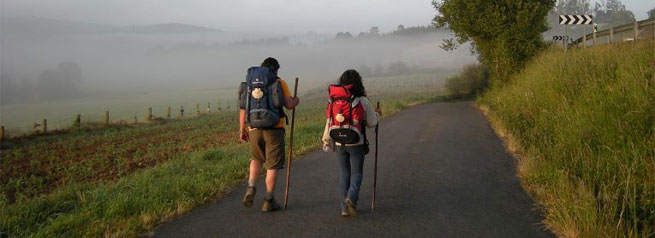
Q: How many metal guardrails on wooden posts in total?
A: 1